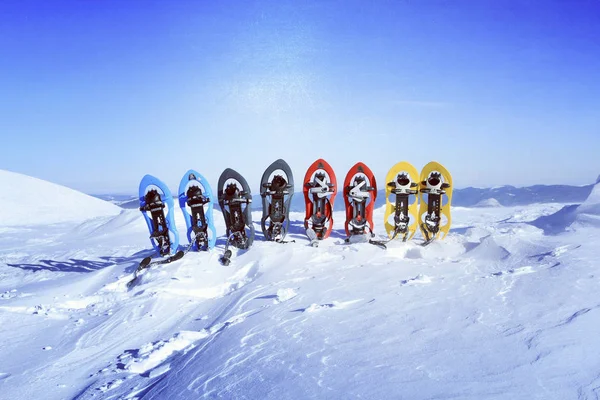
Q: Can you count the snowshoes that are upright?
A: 8